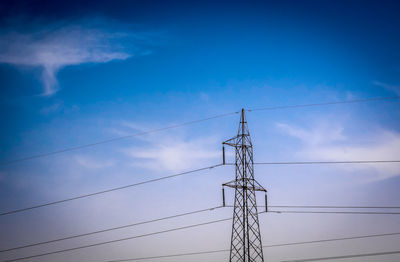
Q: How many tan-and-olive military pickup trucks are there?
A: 0